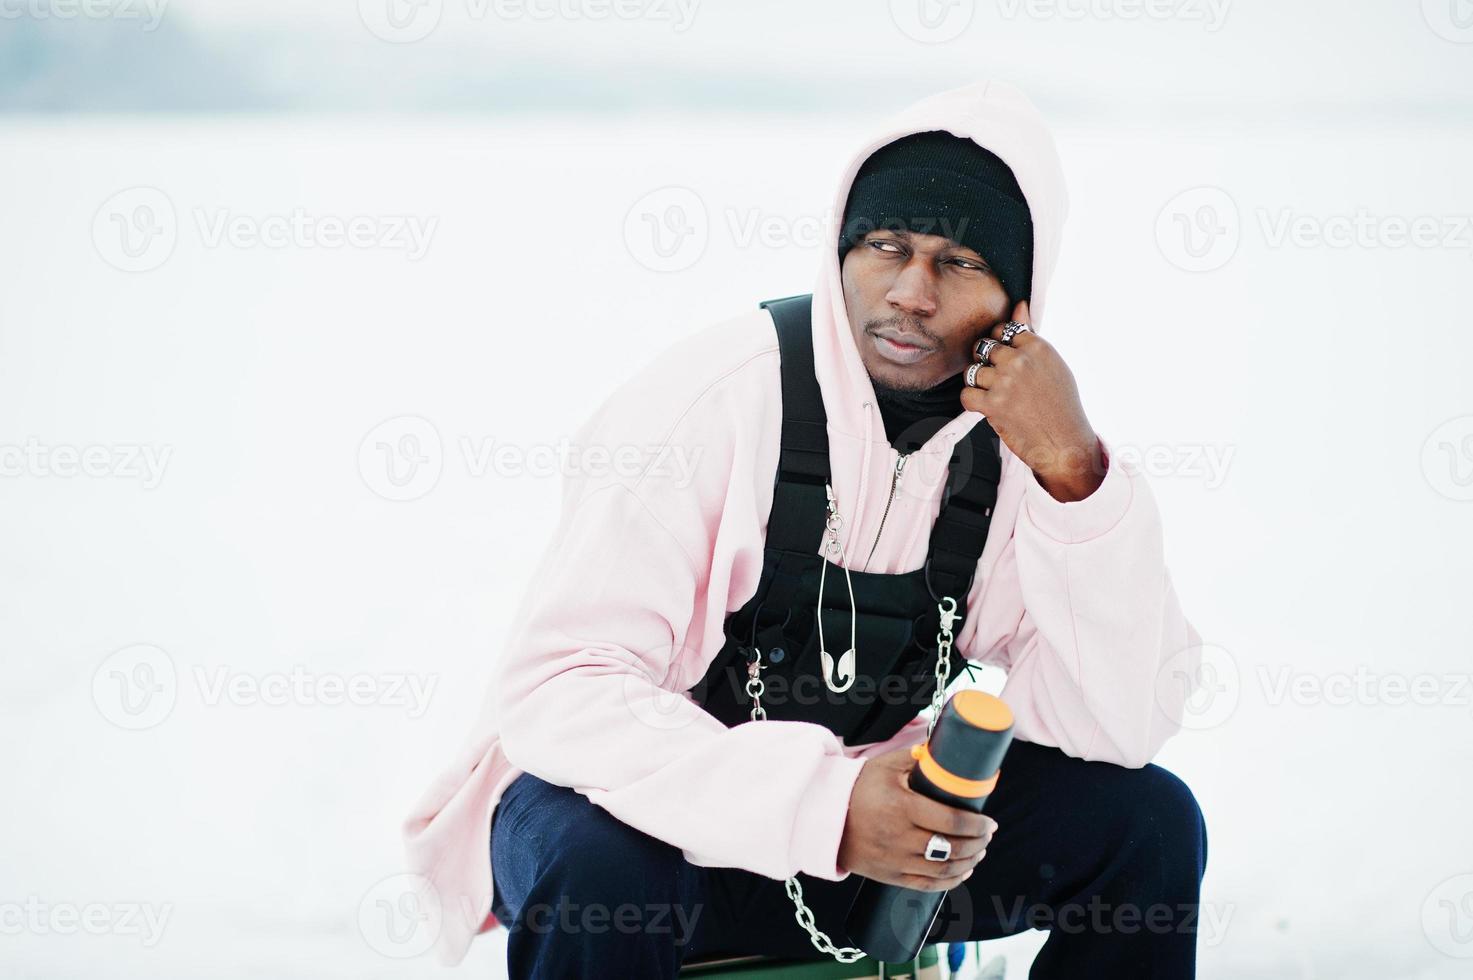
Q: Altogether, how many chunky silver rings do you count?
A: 4